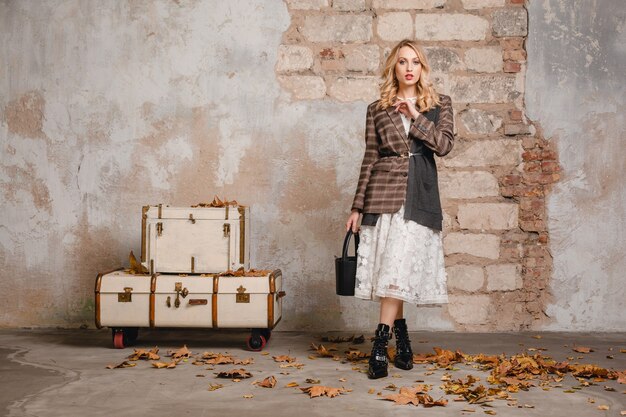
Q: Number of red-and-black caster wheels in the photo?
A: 2